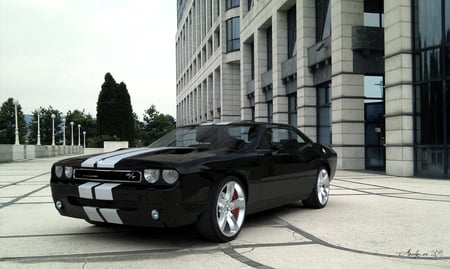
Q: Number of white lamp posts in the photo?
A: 7